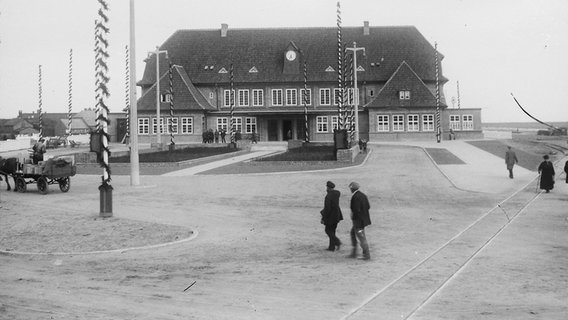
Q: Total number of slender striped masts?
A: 13